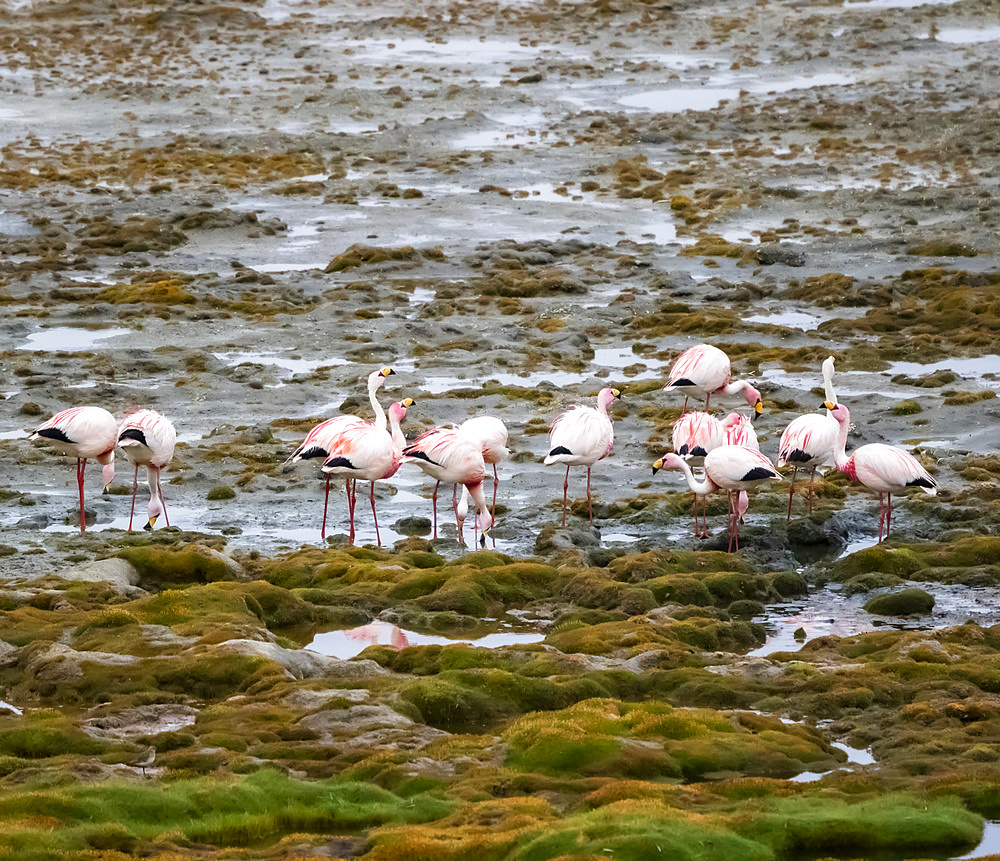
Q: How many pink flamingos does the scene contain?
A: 13